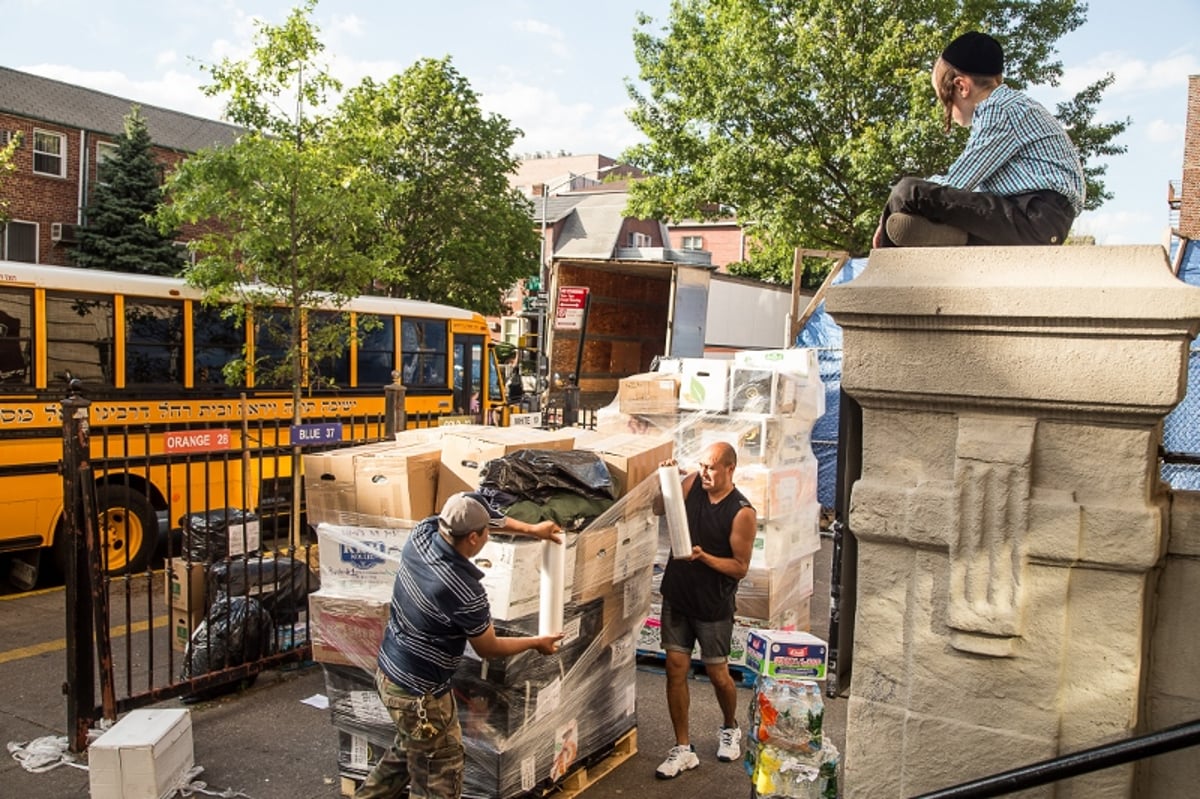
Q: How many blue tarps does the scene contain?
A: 2